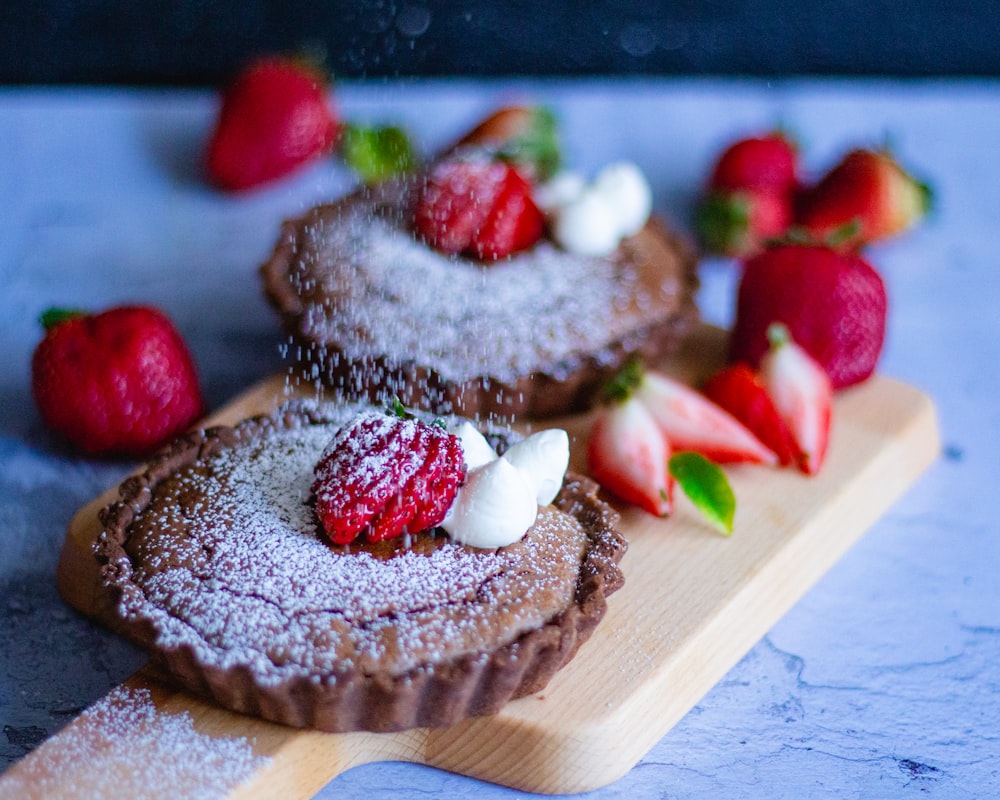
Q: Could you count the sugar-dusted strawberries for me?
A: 2